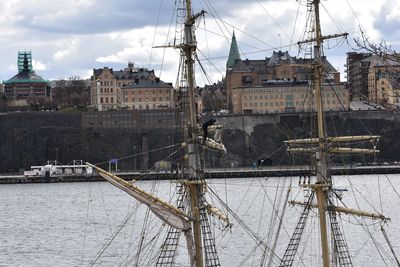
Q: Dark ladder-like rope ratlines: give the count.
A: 4